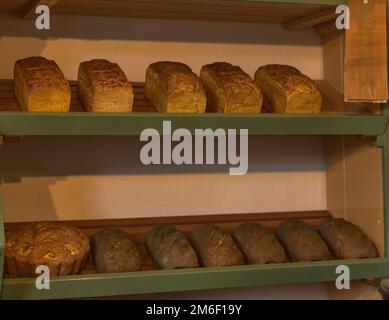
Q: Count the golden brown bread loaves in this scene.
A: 5